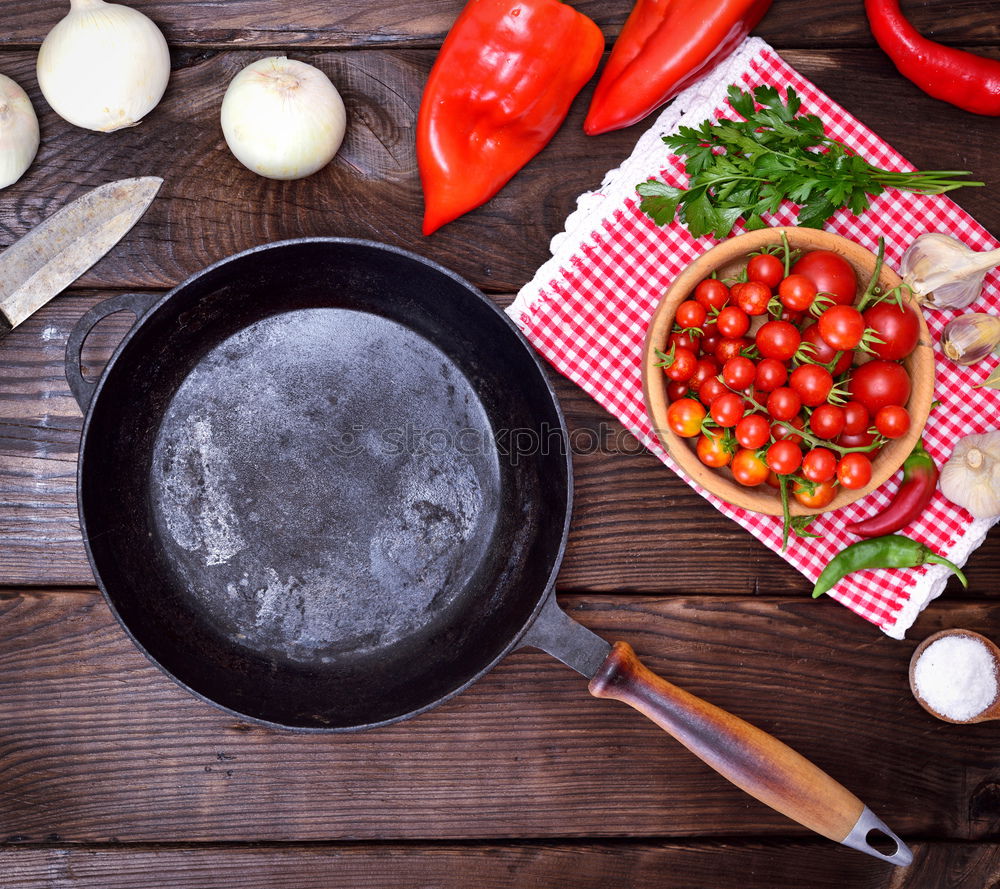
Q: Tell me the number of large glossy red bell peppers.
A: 2